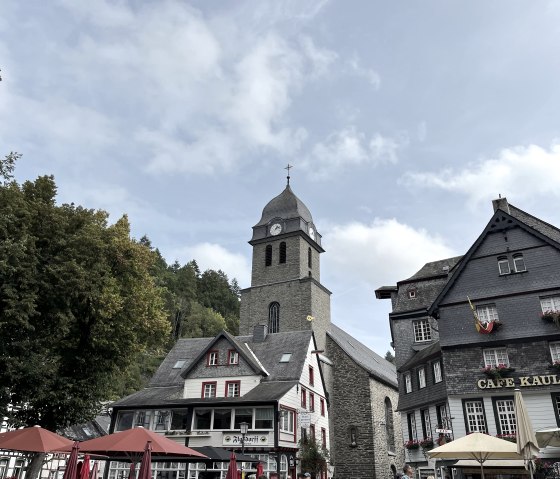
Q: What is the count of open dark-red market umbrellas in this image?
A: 2